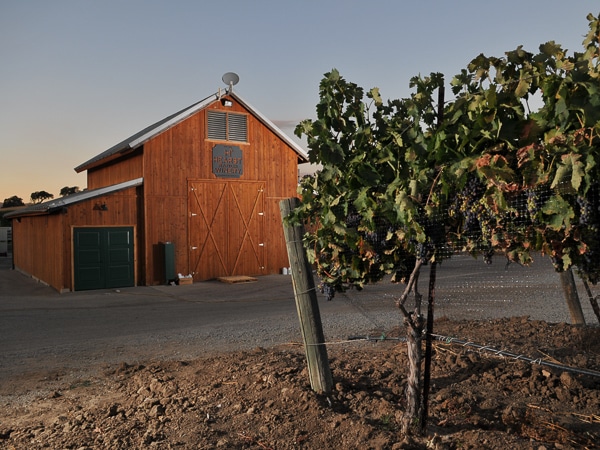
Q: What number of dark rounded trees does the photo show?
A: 3